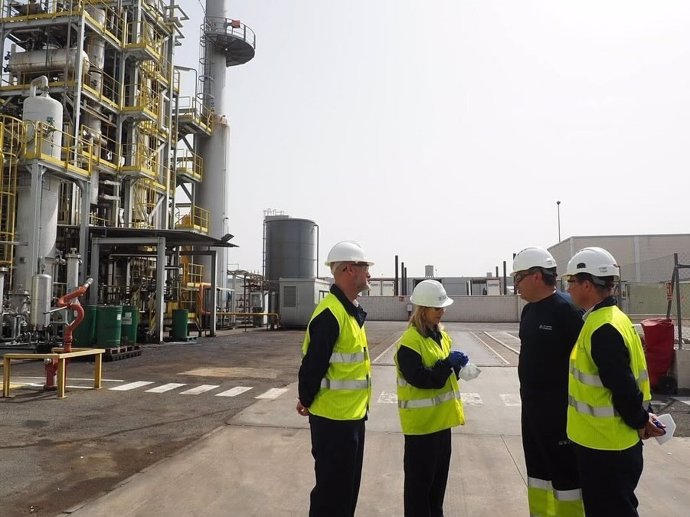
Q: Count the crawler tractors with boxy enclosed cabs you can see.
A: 0